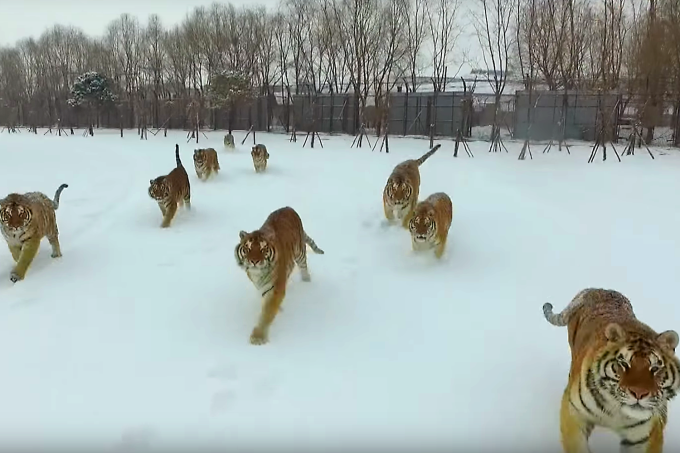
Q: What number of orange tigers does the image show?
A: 9